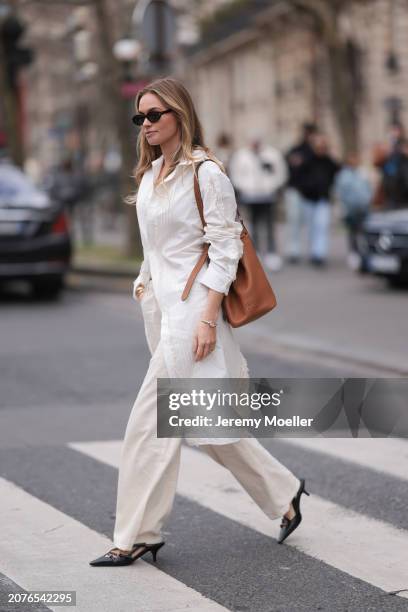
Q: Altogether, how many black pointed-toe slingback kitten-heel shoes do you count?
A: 2